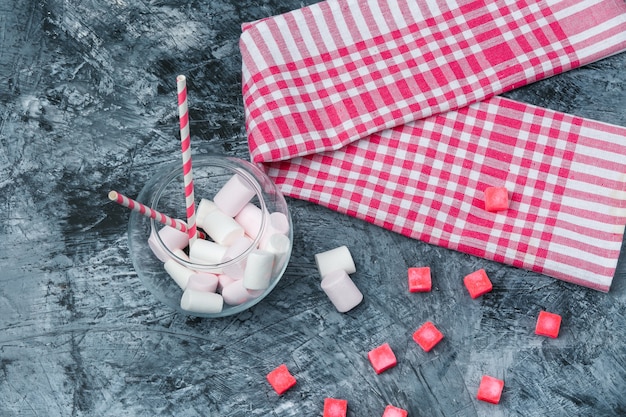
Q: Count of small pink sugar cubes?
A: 10